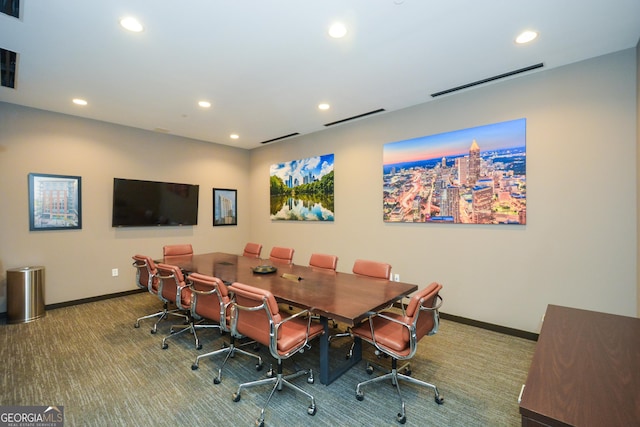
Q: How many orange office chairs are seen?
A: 10